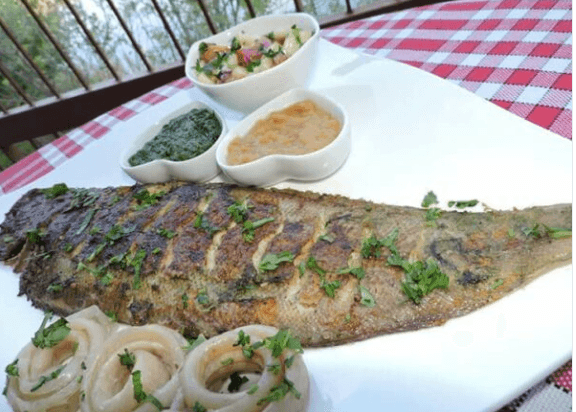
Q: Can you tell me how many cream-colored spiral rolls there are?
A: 3